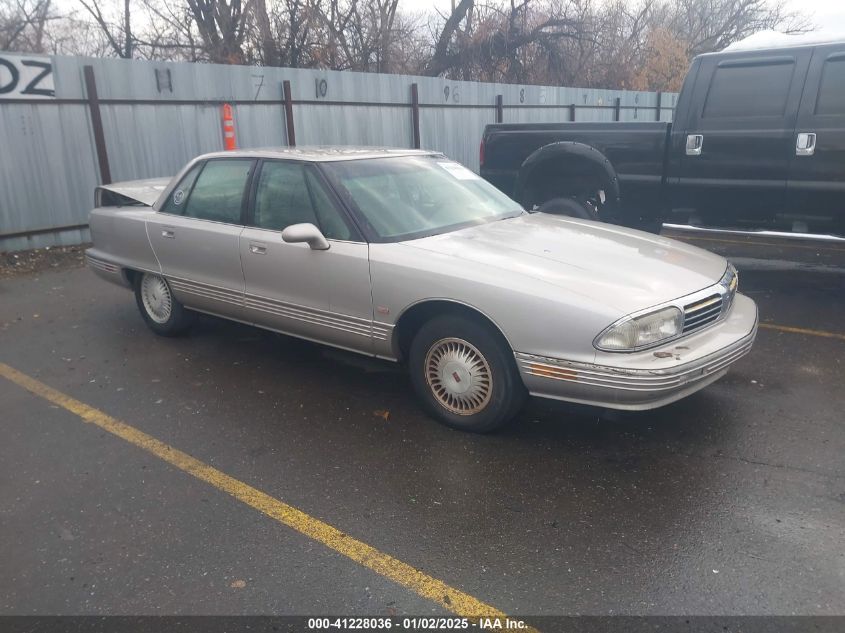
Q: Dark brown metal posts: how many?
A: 7